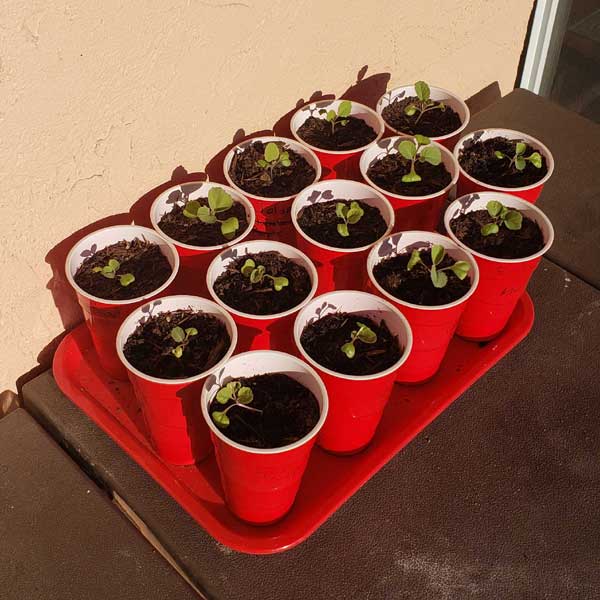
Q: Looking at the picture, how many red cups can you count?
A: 14